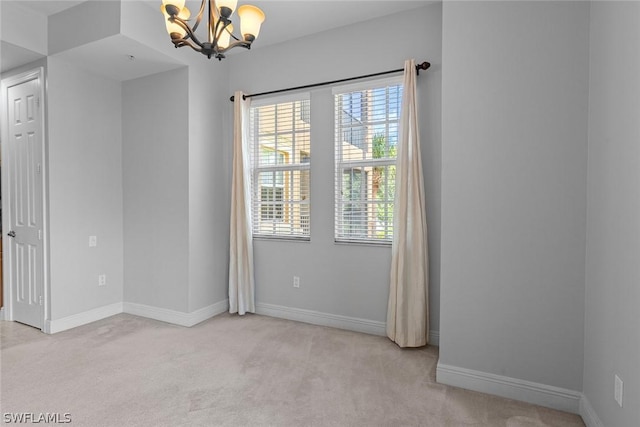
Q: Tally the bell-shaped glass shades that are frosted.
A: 5